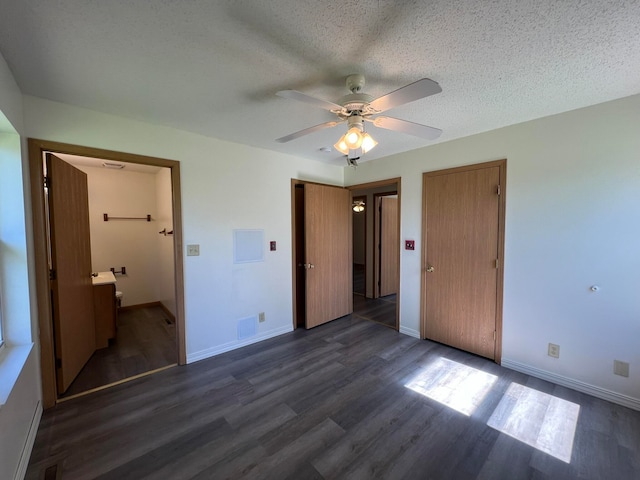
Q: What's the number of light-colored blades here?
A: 4